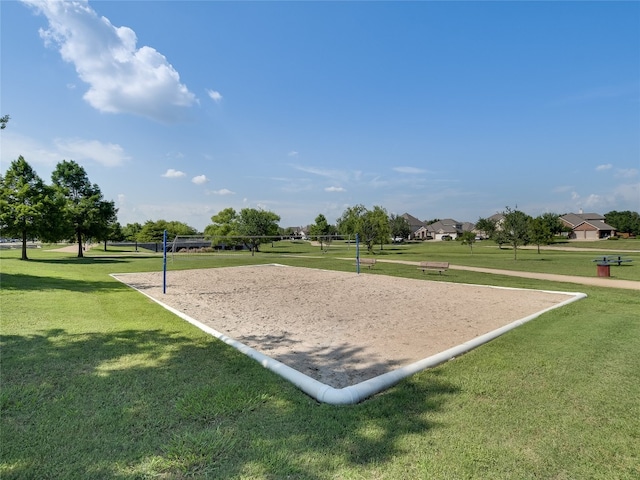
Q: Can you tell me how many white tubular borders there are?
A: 4